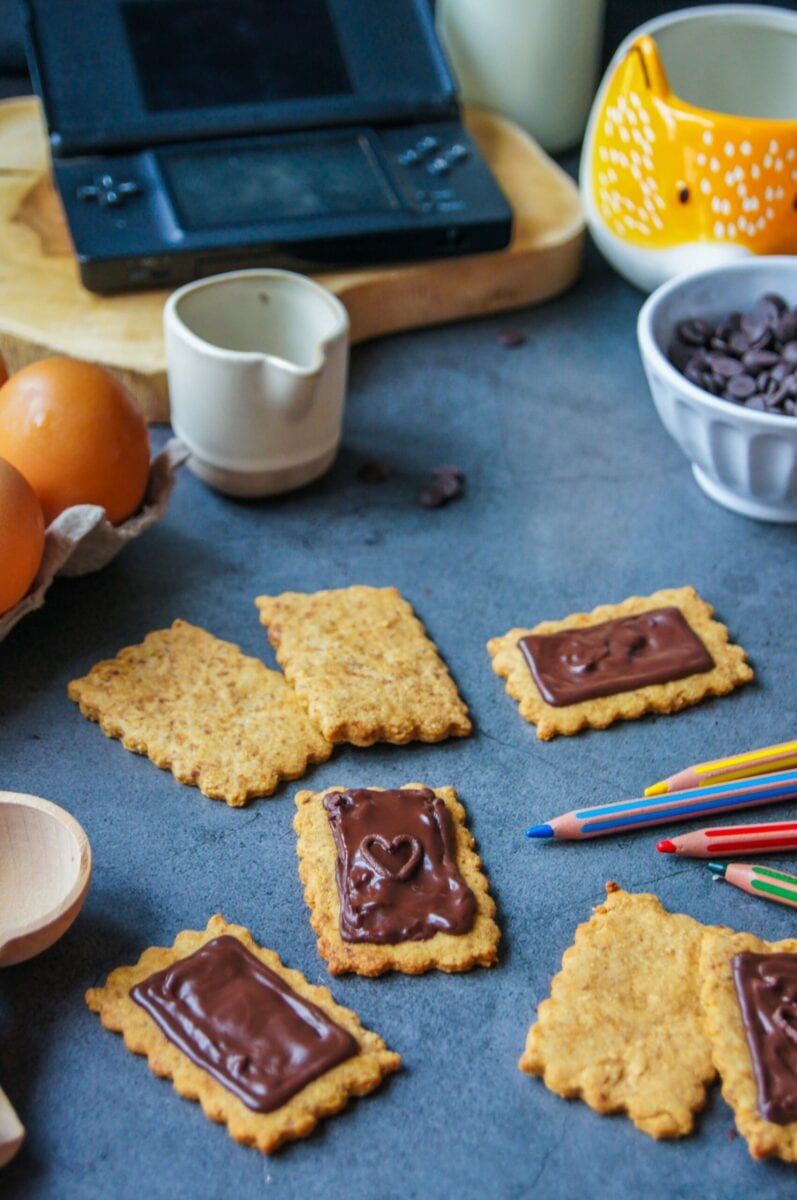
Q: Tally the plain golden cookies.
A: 3